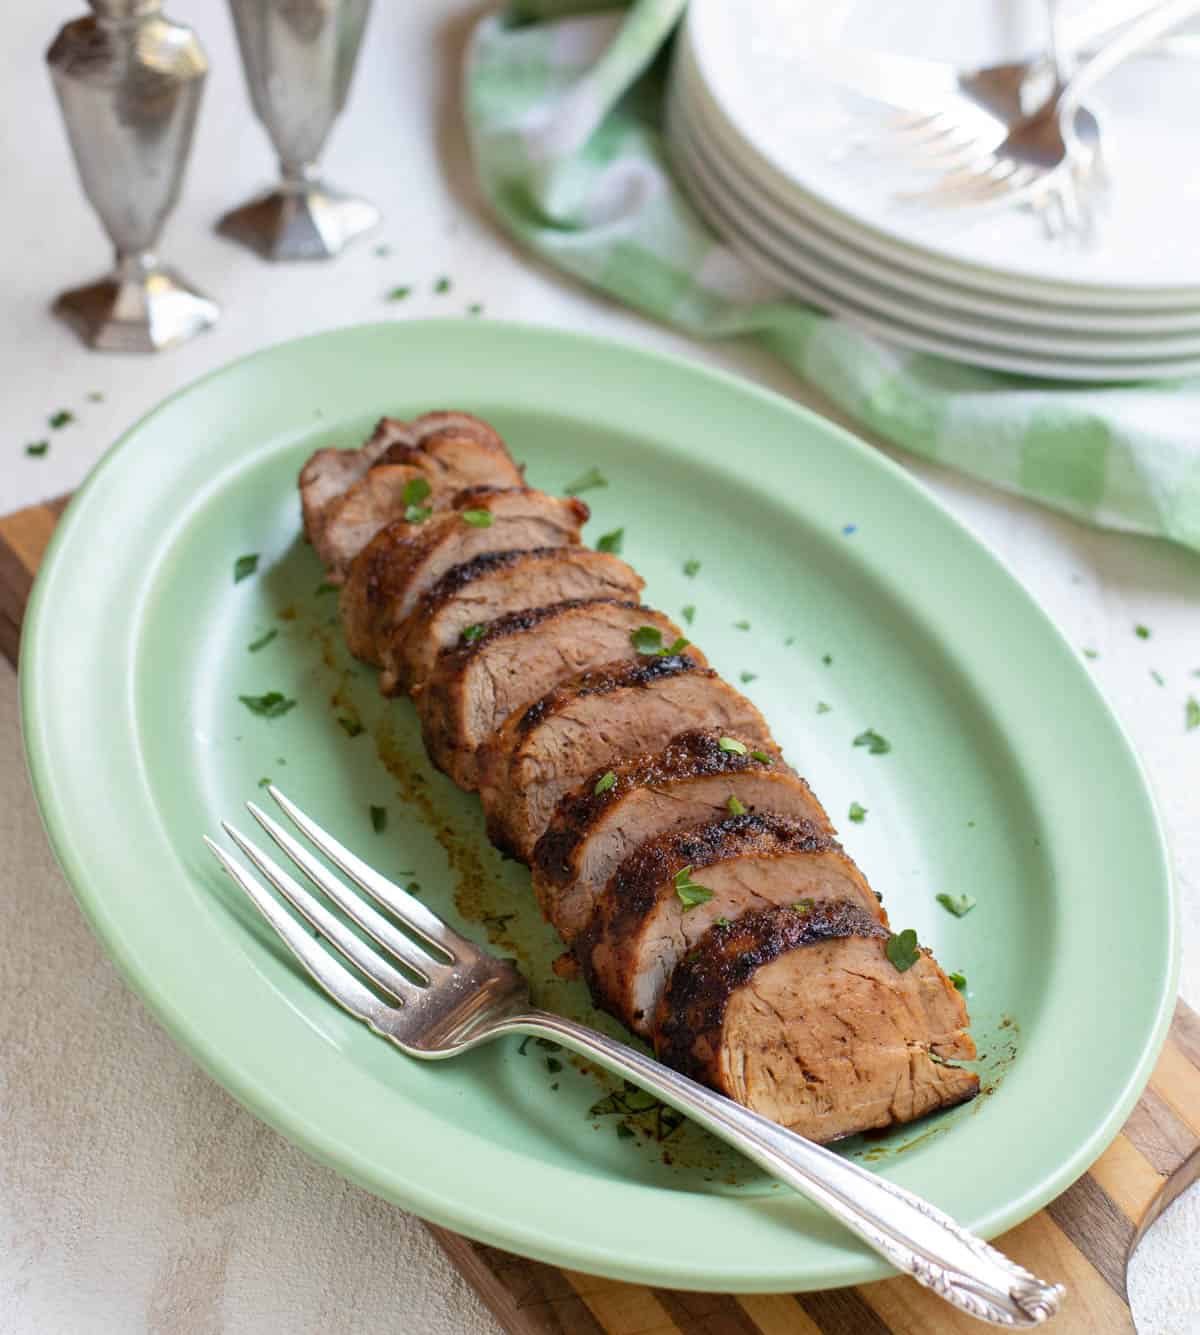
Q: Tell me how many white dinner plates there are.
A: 4